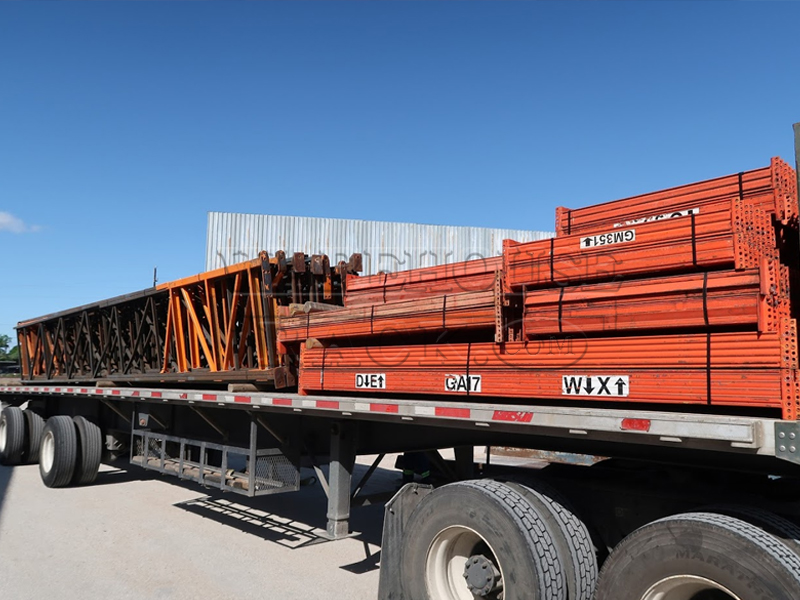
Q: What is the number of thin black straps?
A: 13